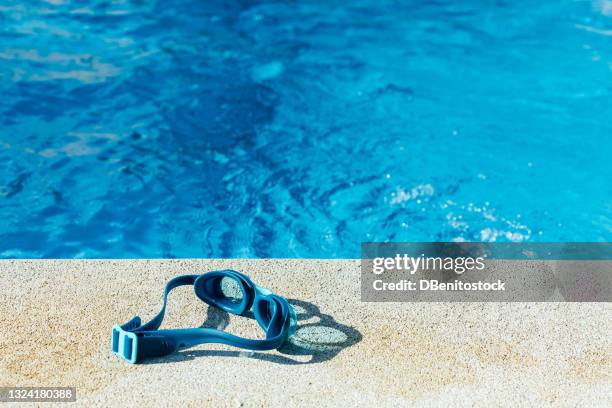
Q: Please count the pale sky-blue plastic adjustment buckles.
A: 1